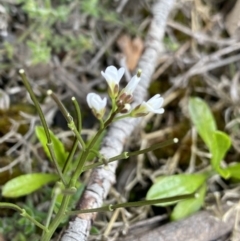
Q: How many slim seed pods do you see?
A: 6